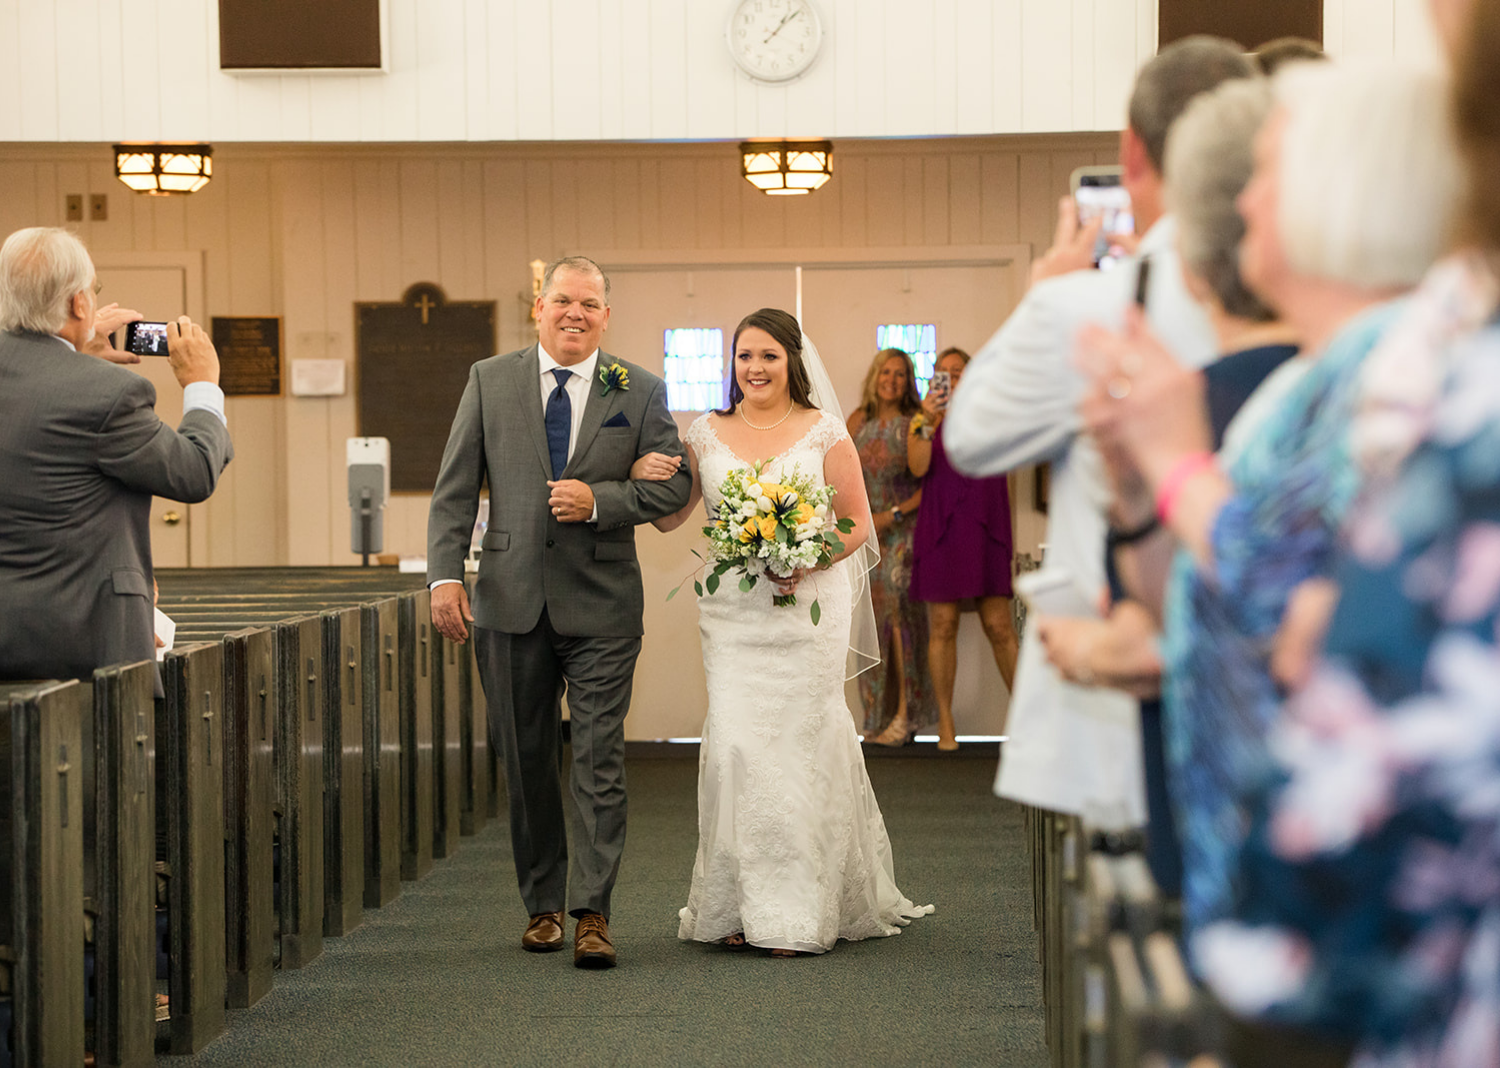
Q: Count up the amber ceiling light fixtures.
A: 2